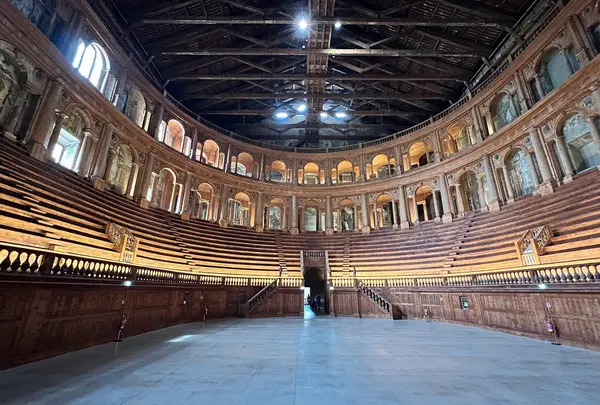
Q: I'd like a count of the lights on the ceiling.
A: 6